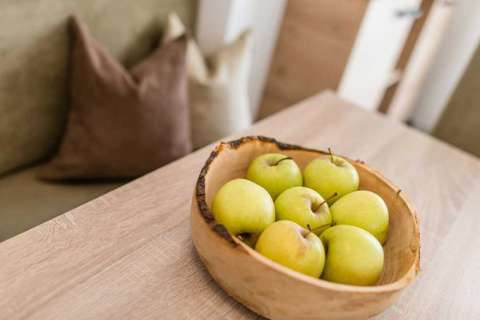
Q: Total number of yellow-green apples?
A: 7